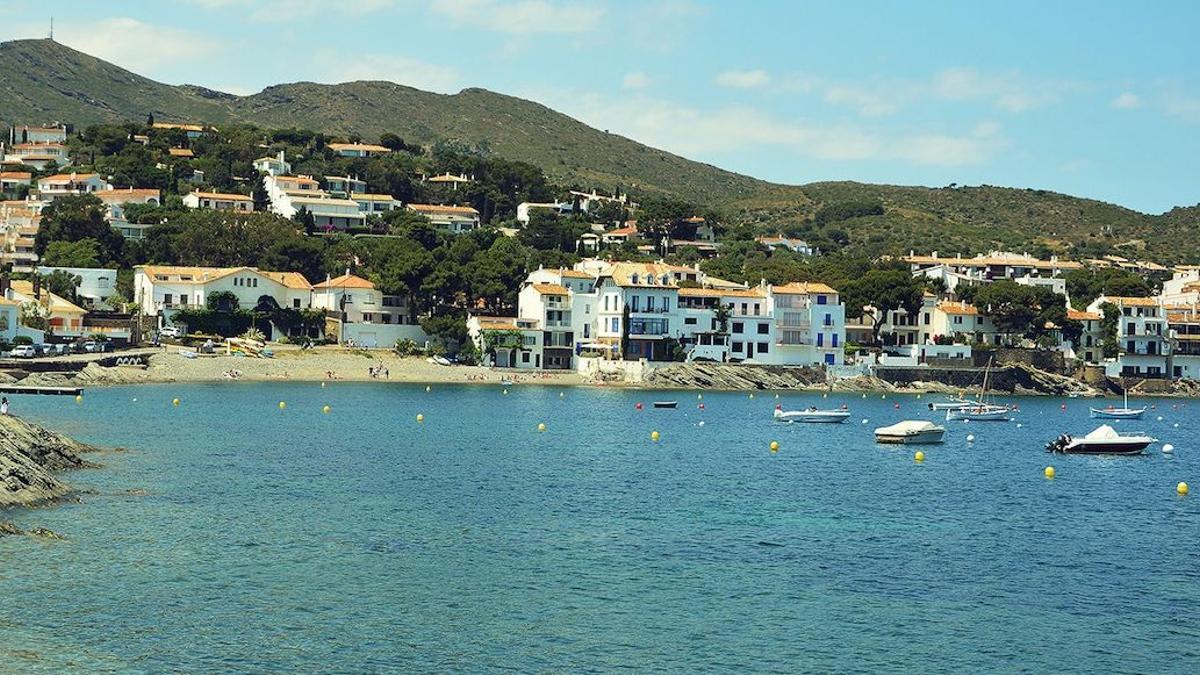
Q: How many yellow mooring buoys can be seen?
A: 11